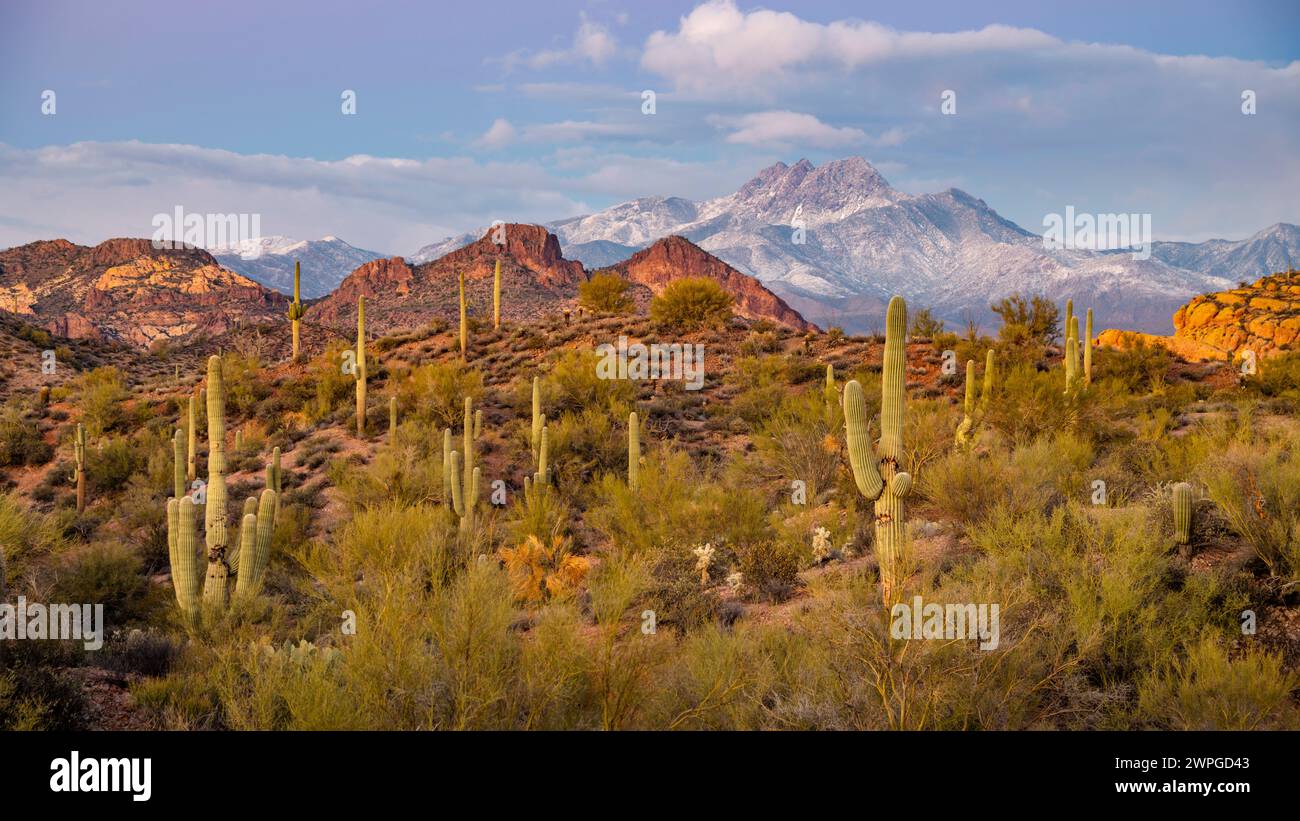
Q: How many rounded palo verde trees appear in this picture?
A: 2